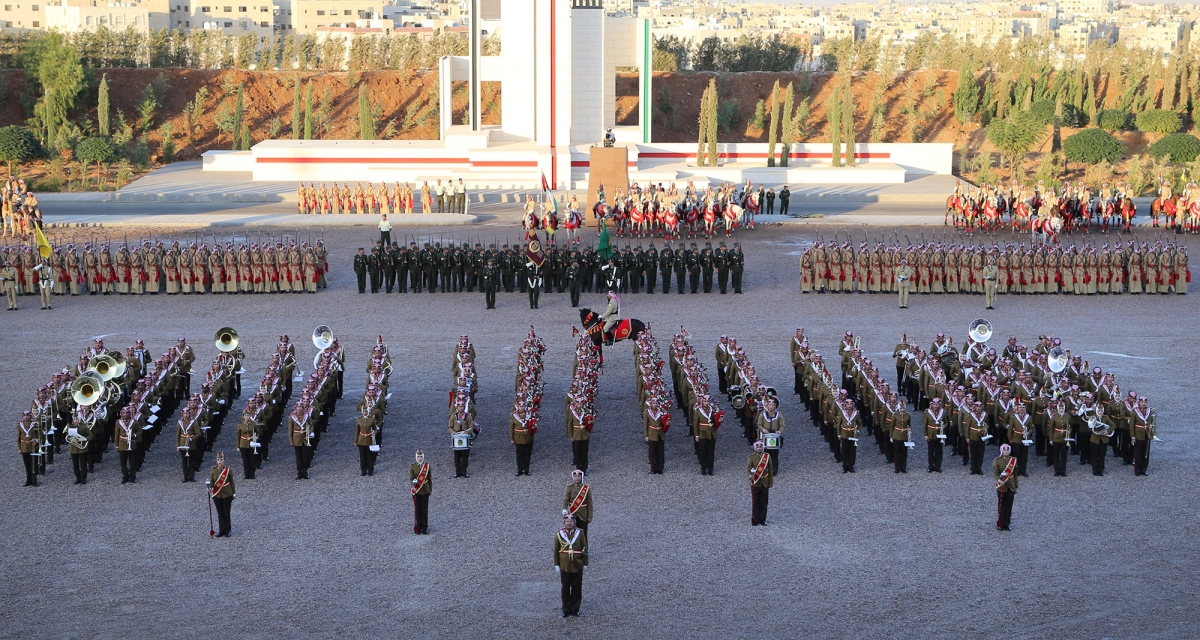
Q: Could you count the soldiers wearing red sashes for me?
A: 5